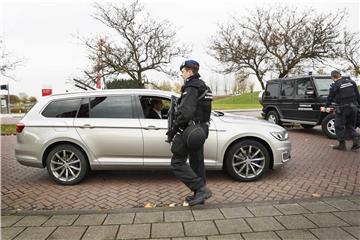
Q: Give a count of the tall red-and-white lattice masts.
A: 1